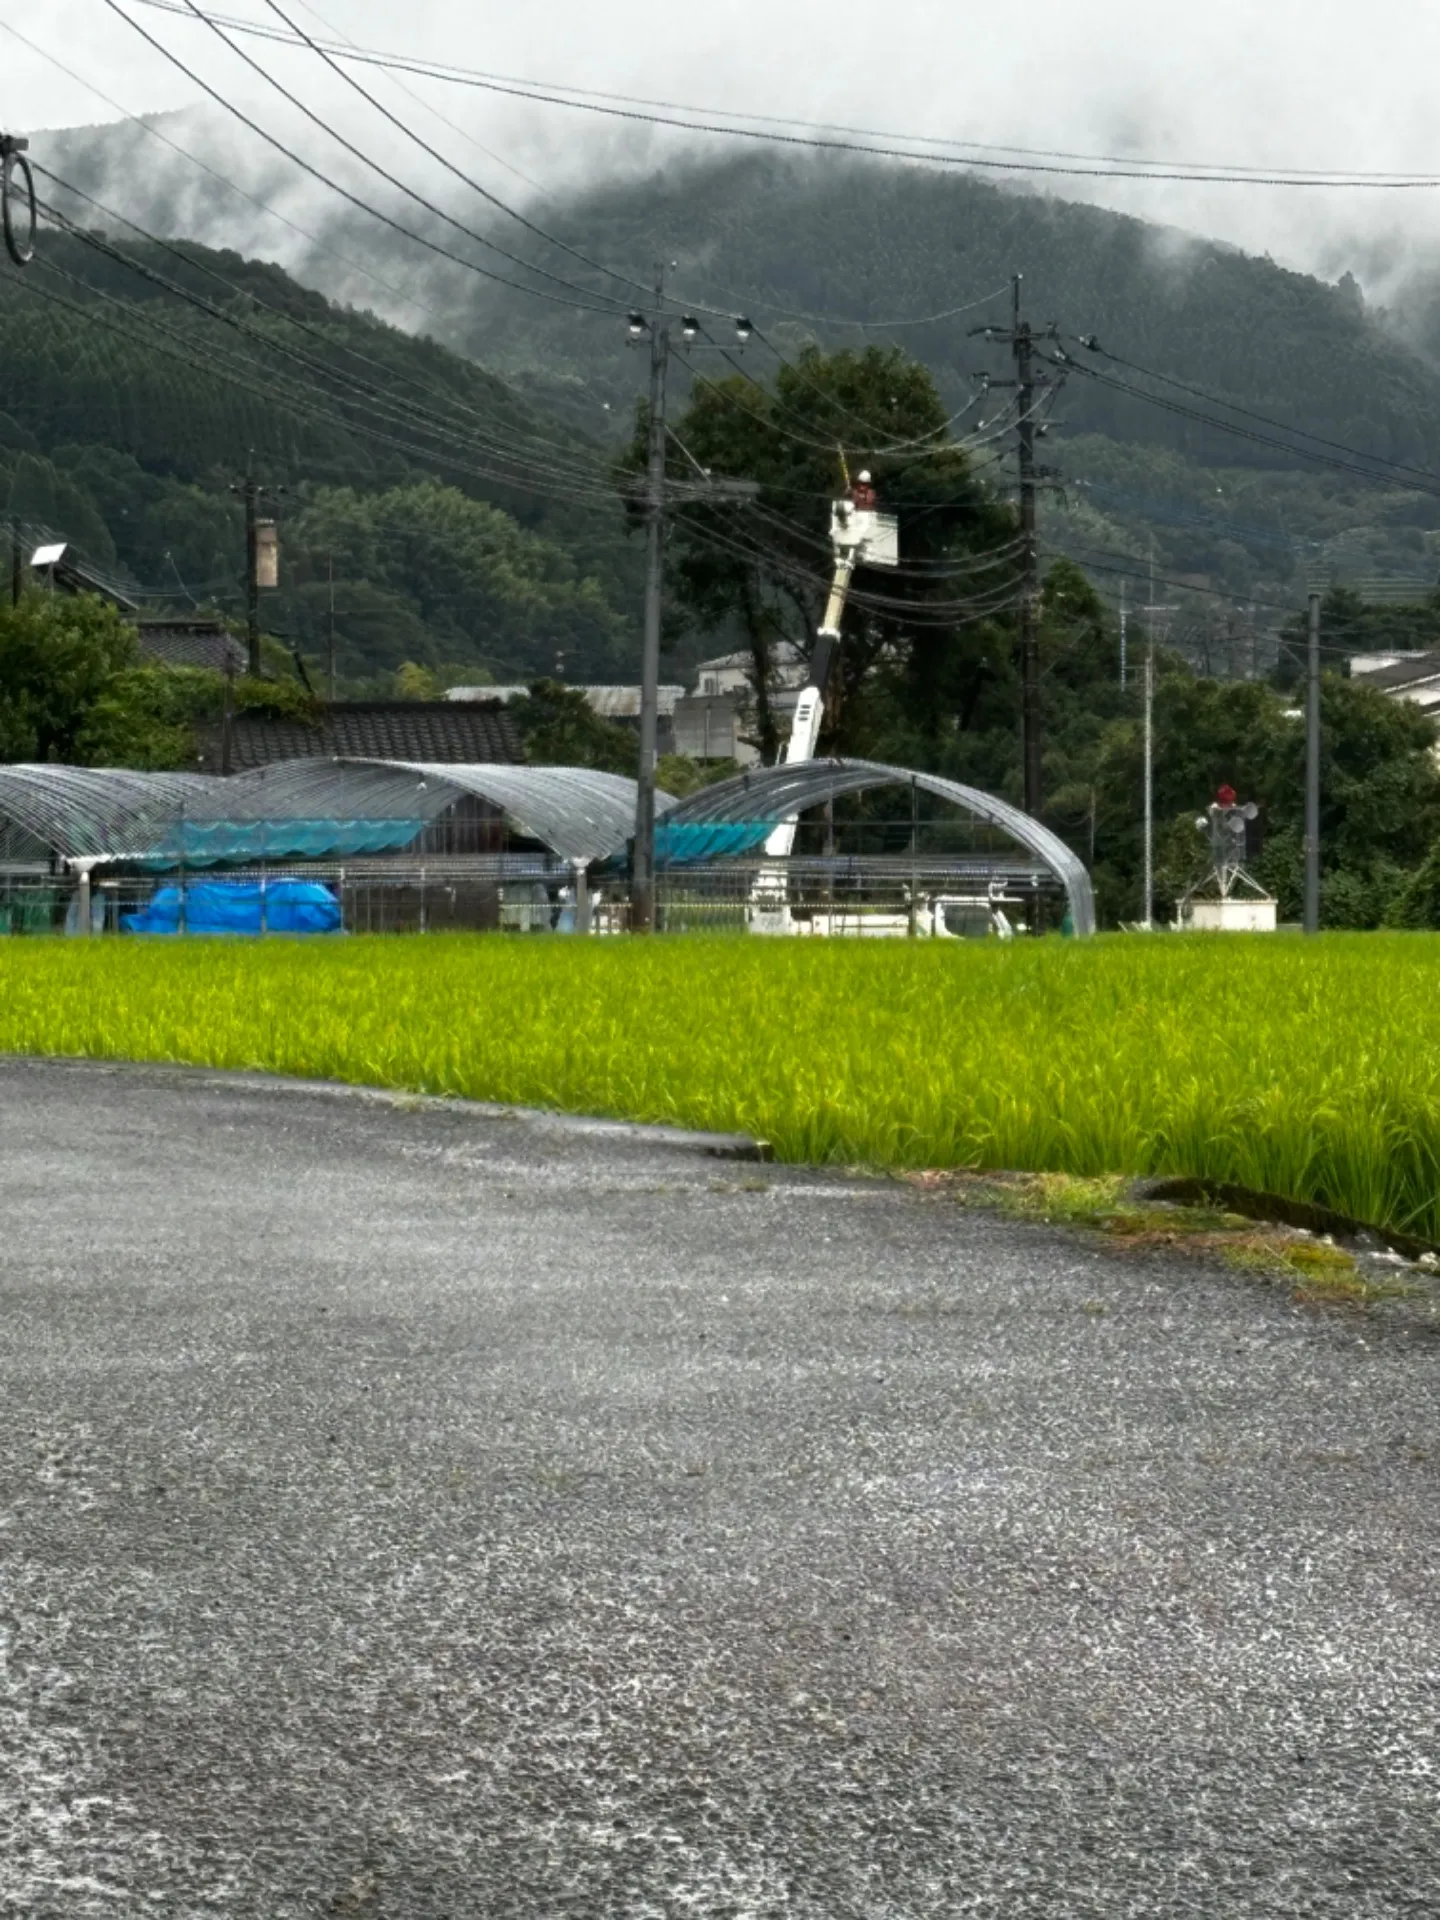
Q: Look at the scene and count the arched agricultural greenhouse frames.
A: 3